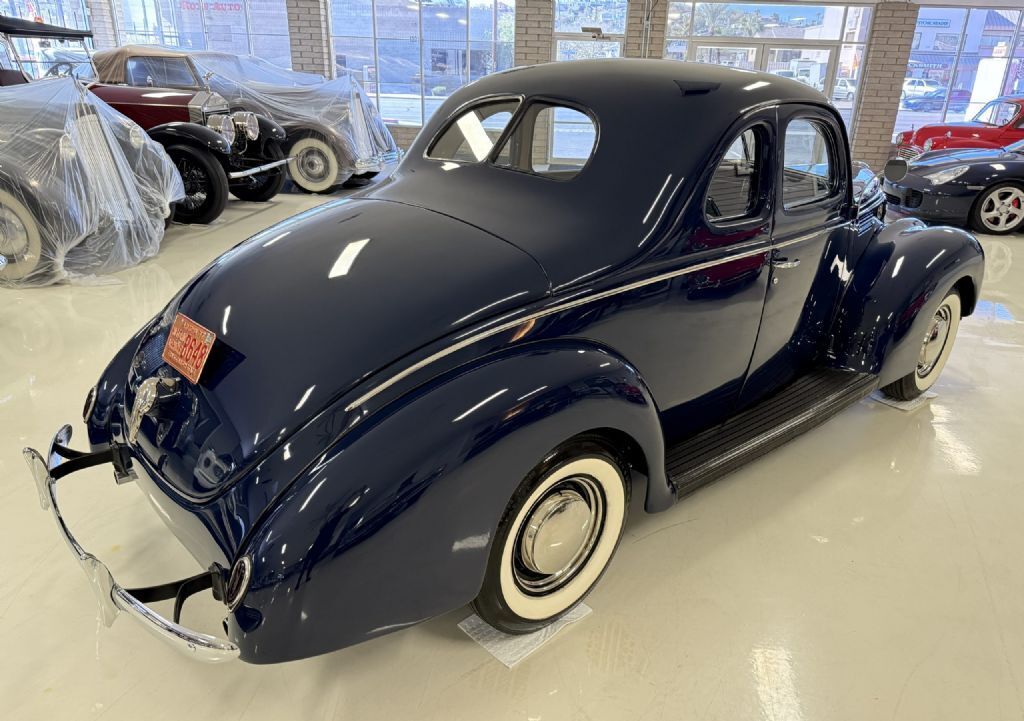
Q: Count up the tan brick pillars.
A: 5